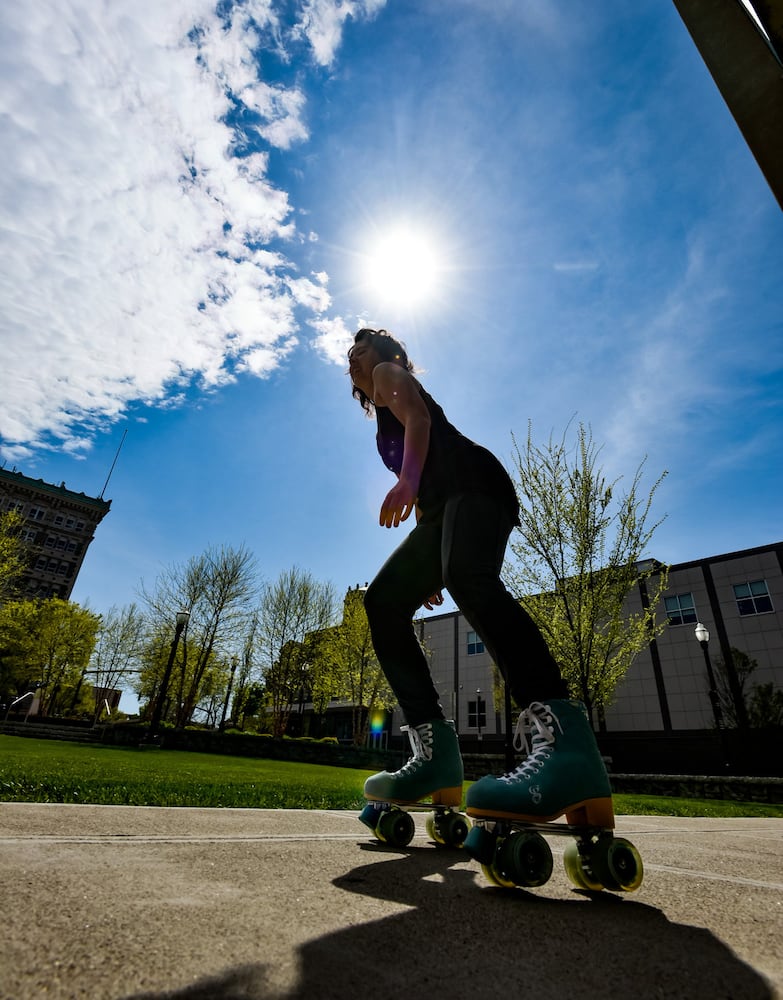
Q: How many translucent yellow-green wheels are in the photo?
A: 8